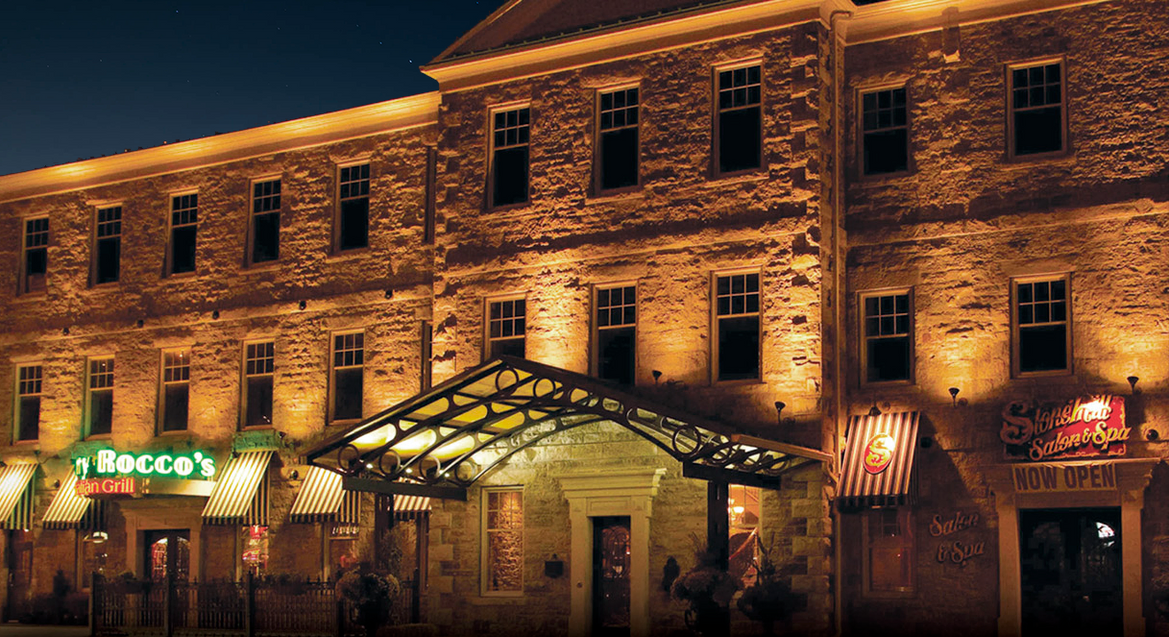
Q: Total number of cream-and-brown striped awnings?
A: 6